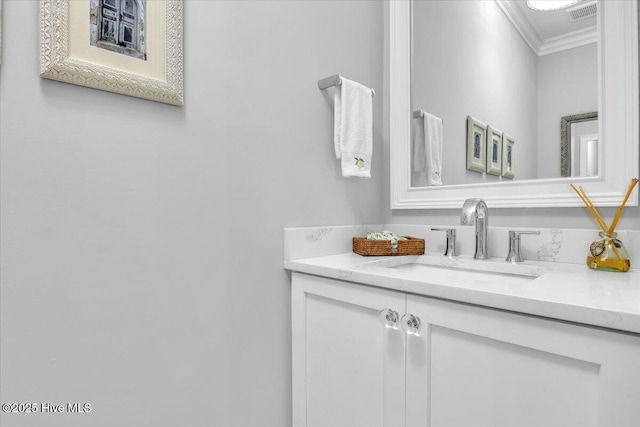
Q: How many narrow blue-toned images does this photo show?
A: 3